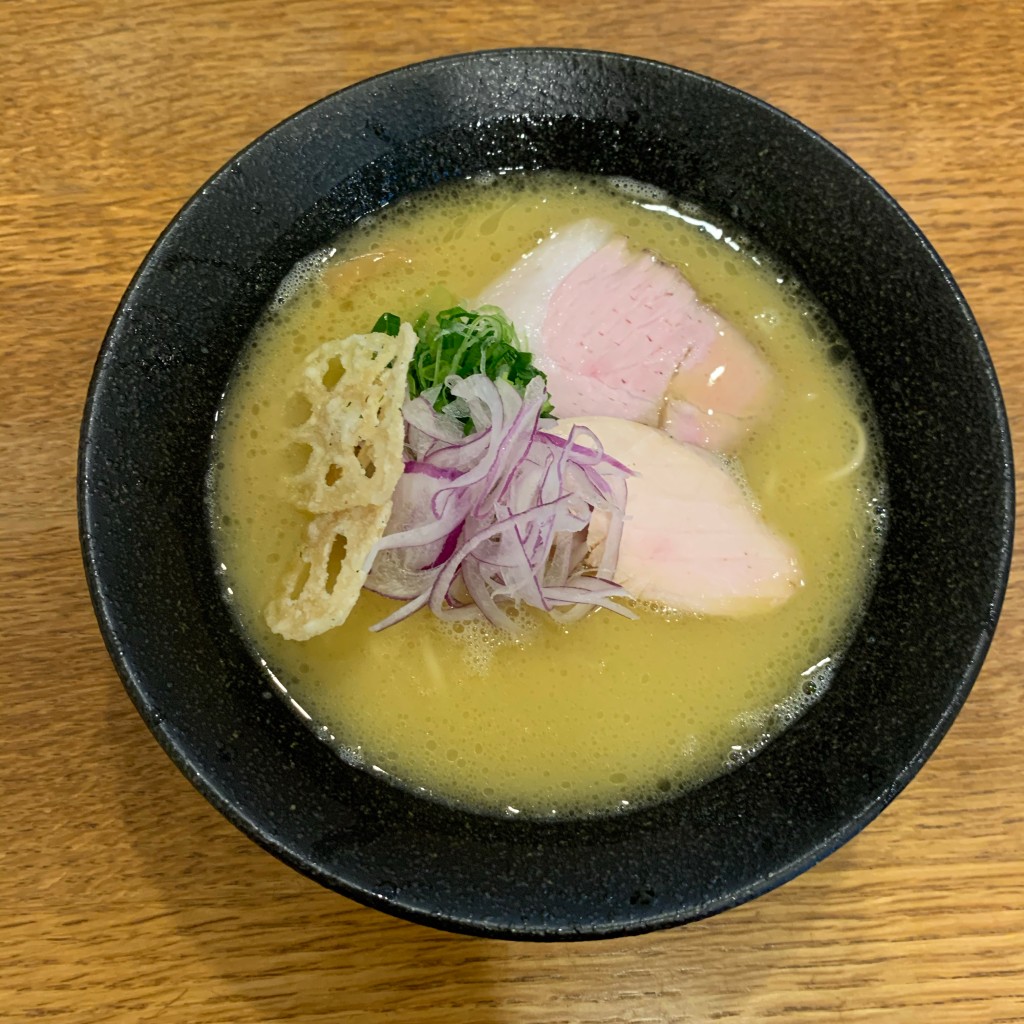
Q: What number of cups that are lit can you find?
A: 0